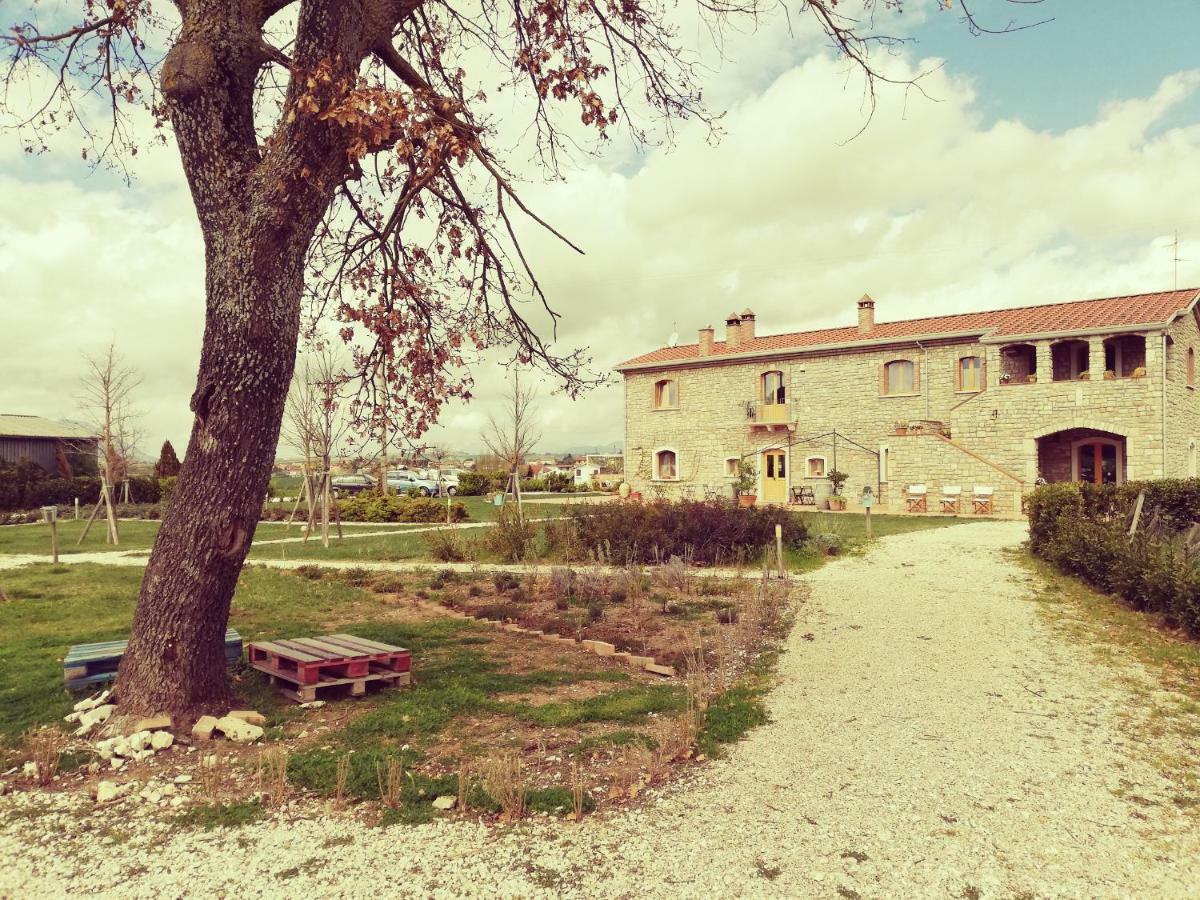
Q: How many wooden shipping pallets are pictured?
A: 3